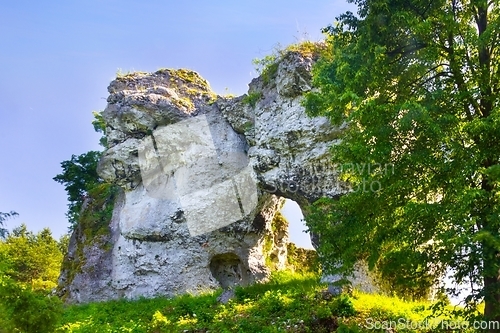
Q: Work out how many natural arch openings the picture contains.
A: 1